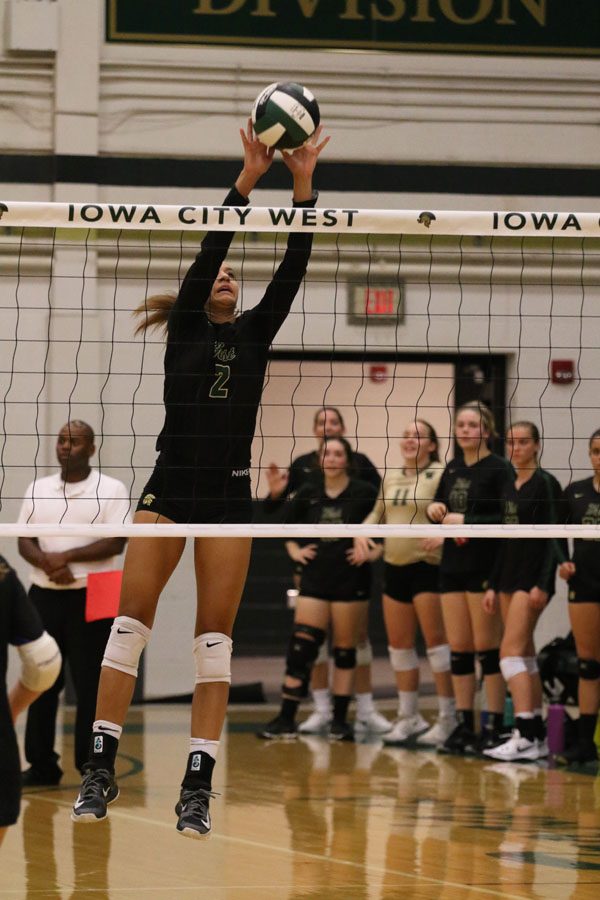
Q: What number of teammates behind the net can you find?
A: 6